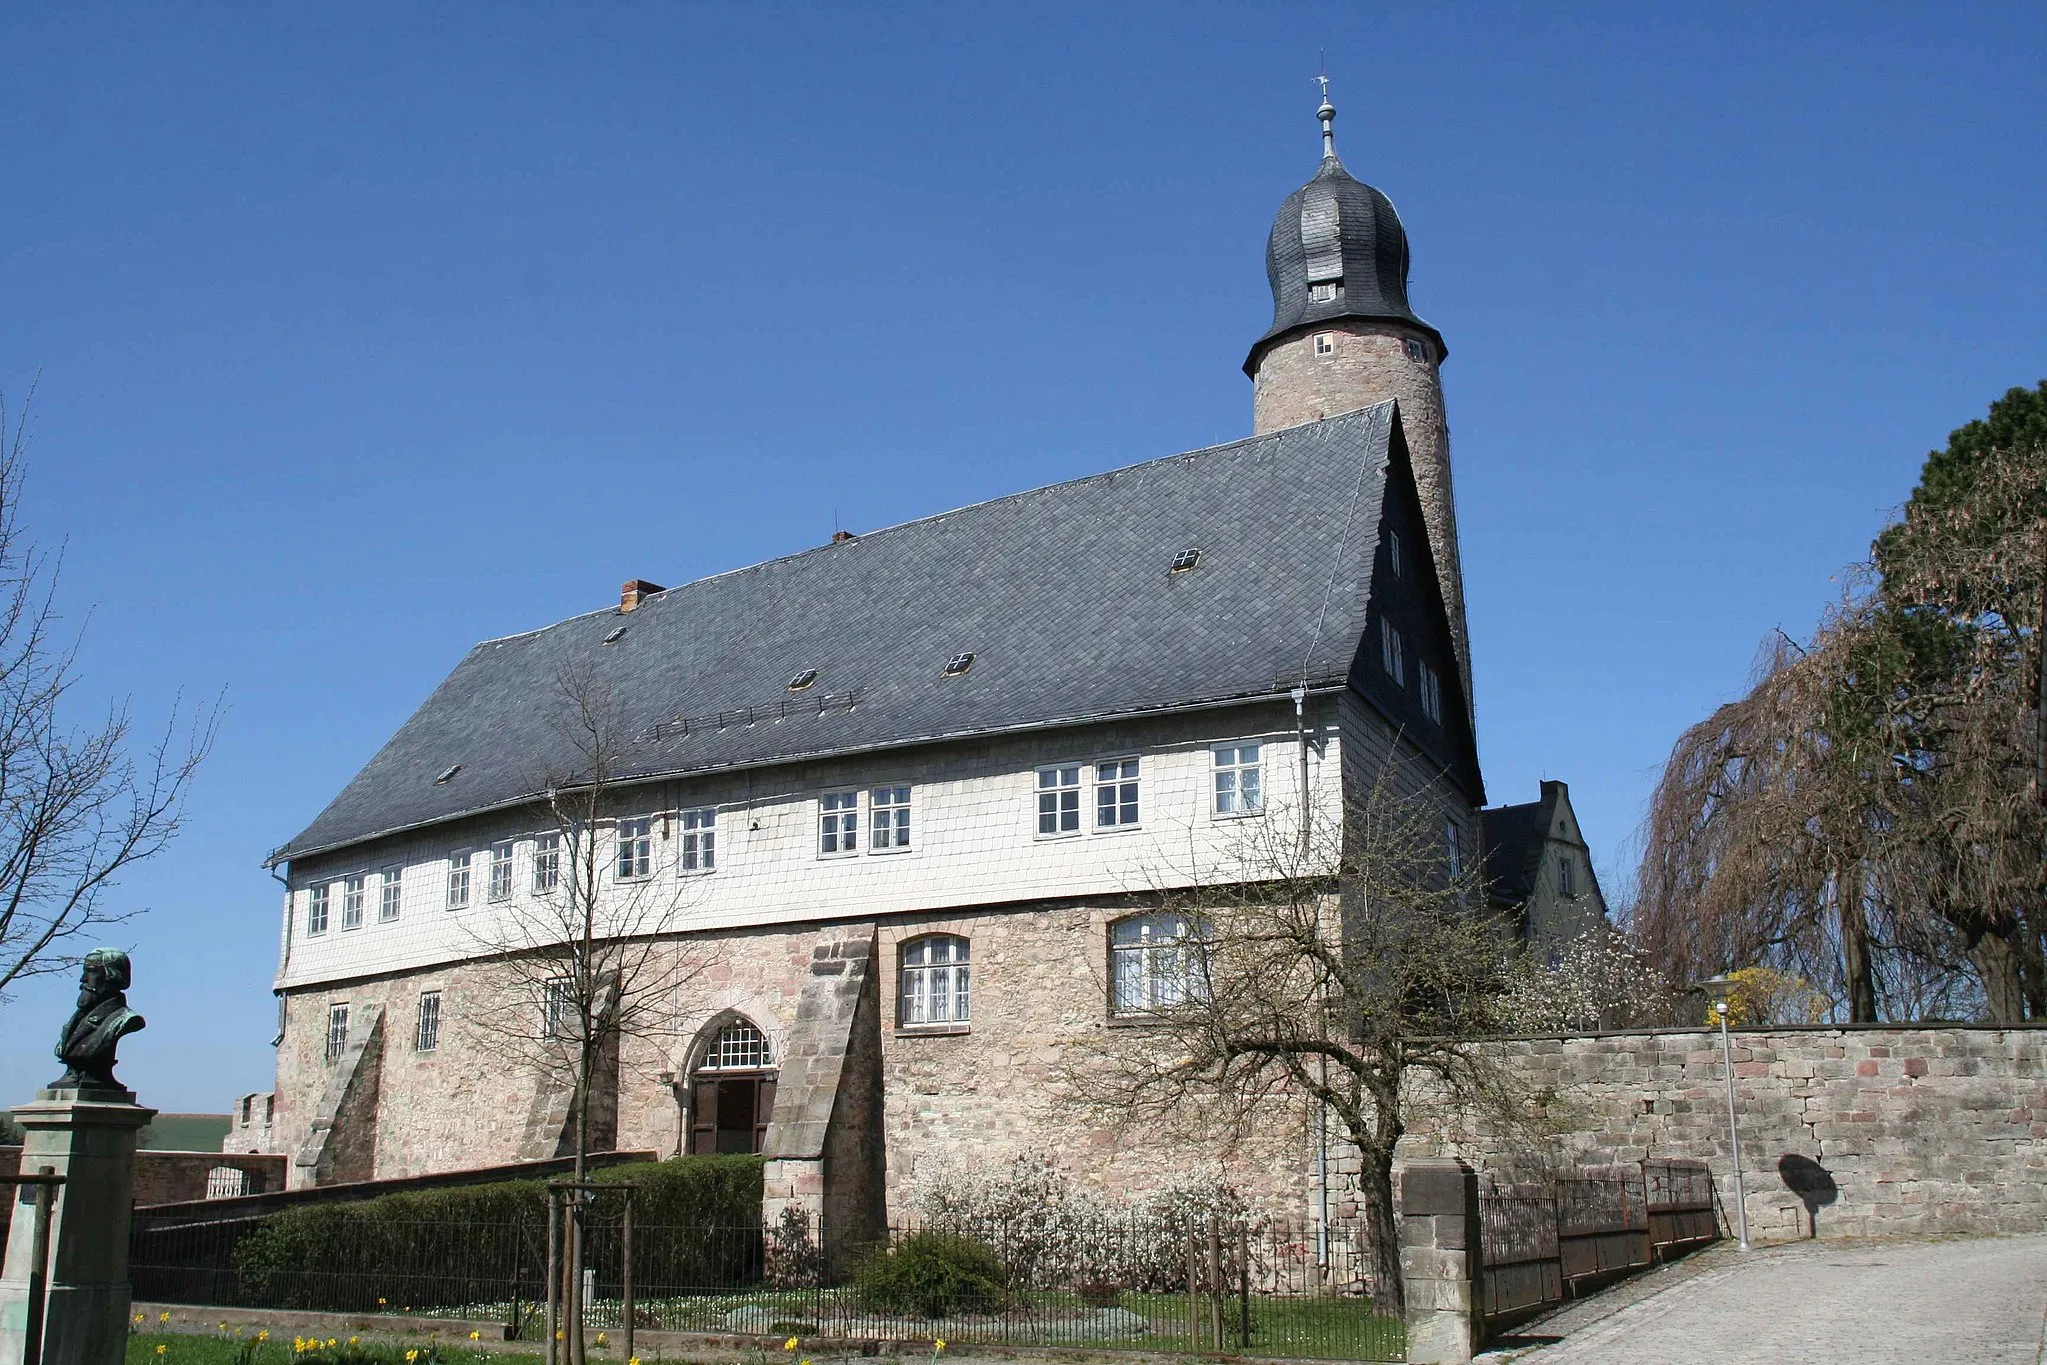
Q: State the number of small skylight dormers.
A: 5